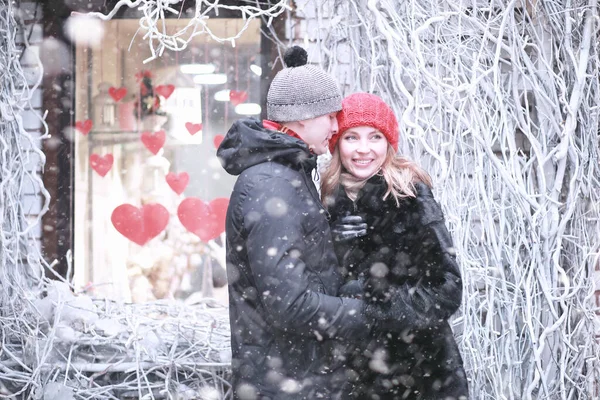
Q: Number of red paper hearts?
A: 11